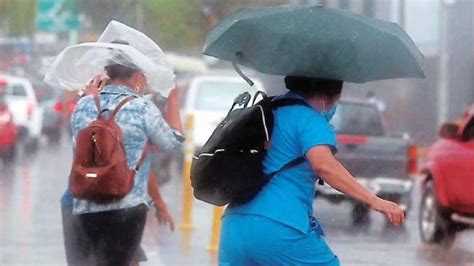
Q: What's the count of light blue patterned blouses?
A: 1